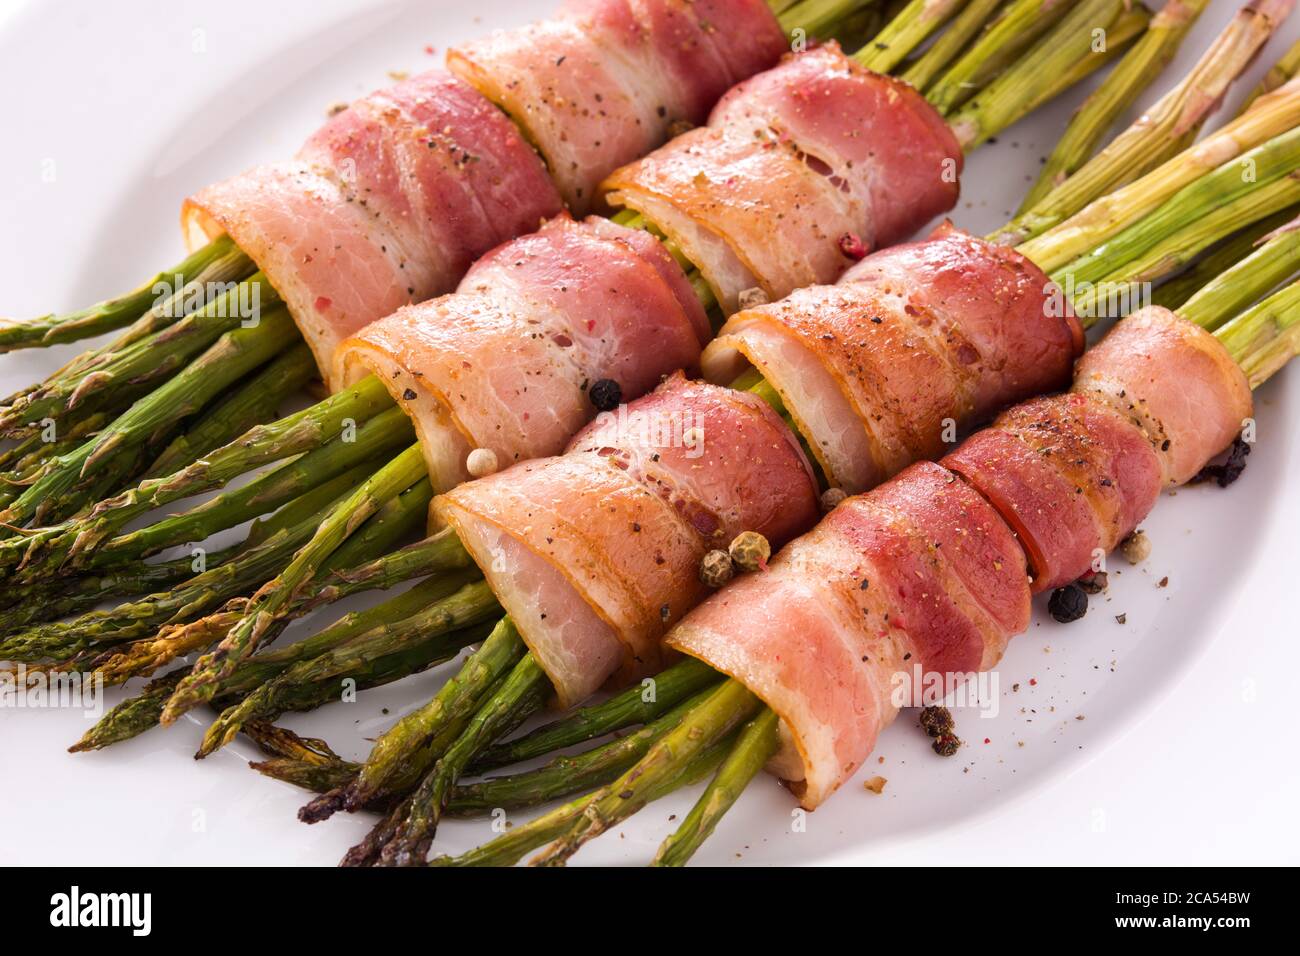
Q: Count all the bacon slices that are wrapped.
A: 8